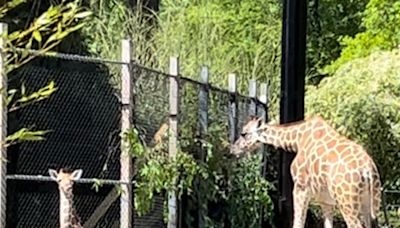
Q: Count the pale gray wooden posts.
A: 7